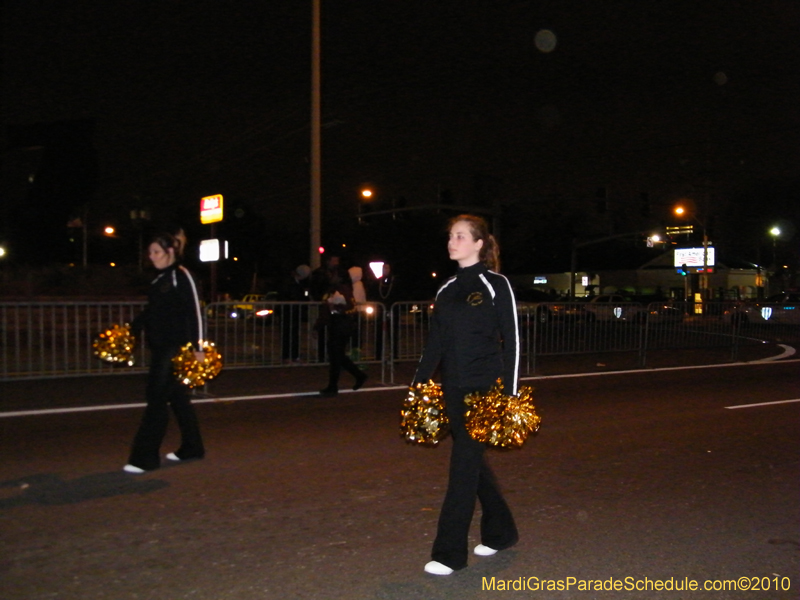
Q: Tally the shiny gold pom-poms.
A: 4